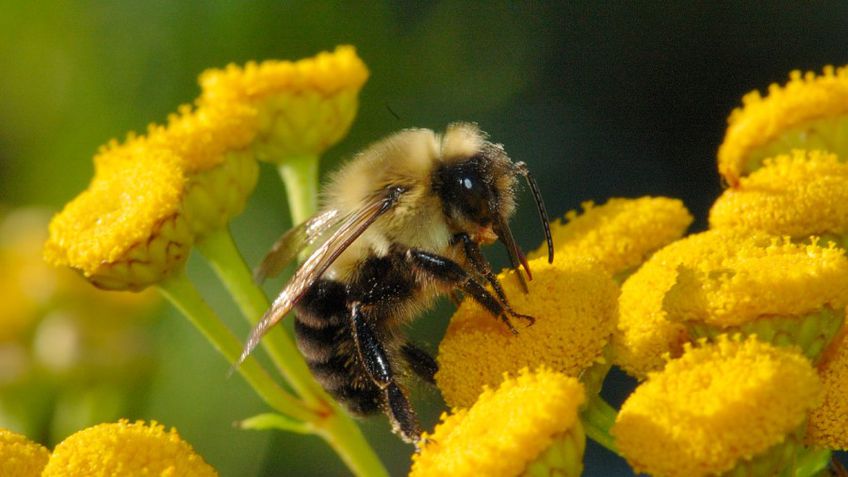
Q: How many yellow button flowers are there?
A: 14